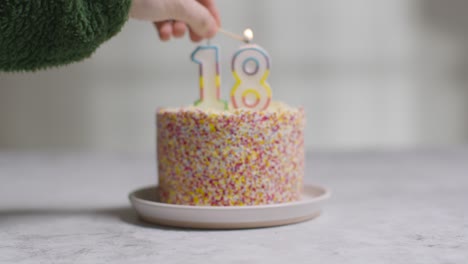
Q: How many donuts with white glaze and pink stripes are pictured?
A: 0